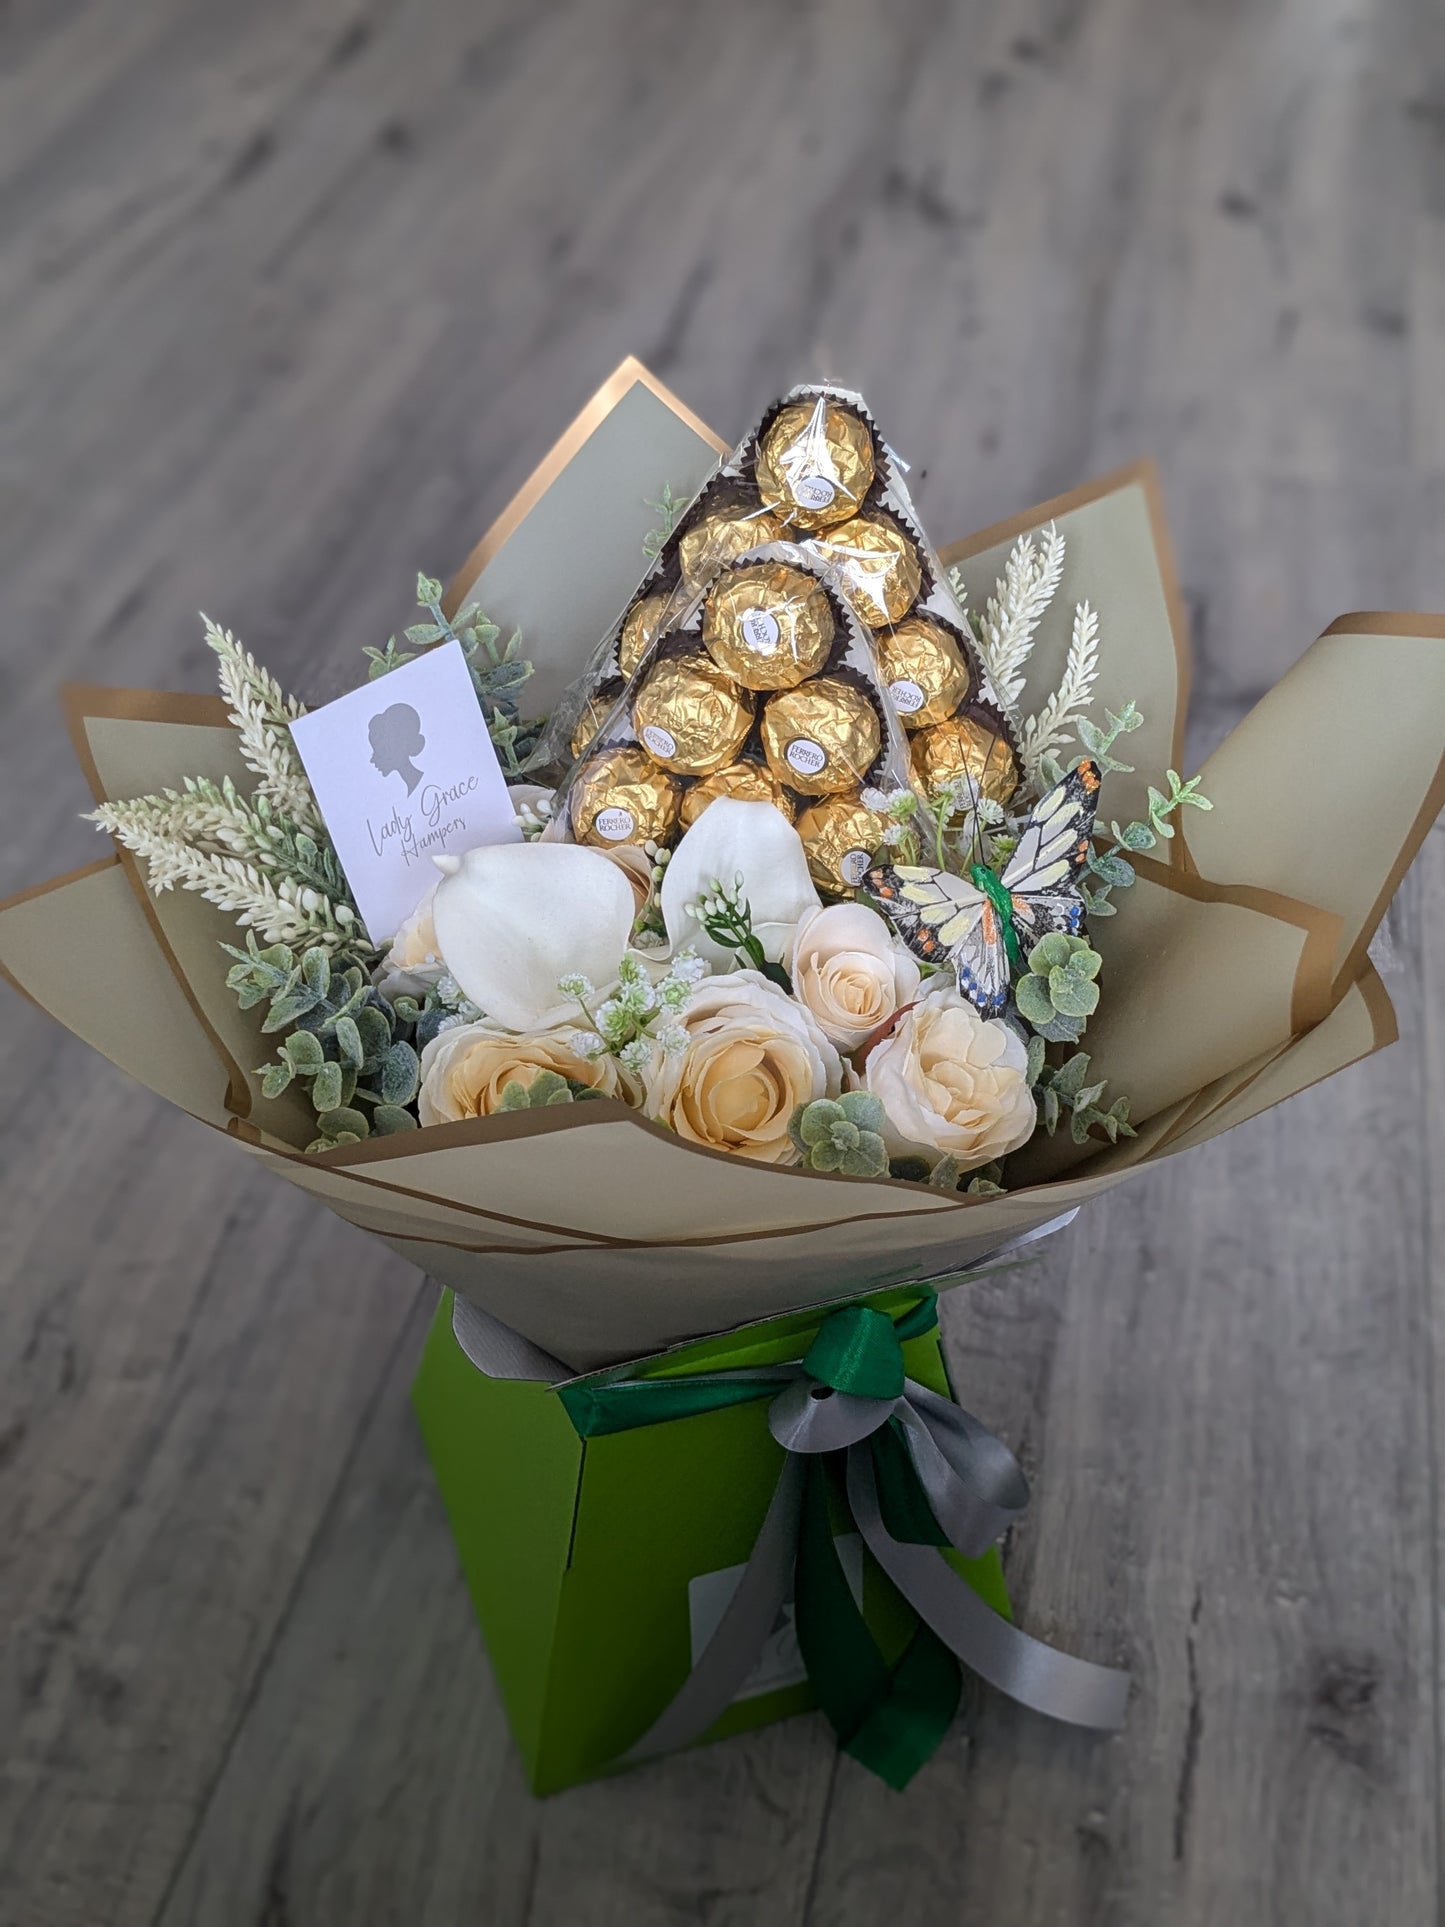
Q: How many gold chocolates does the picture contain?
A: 13